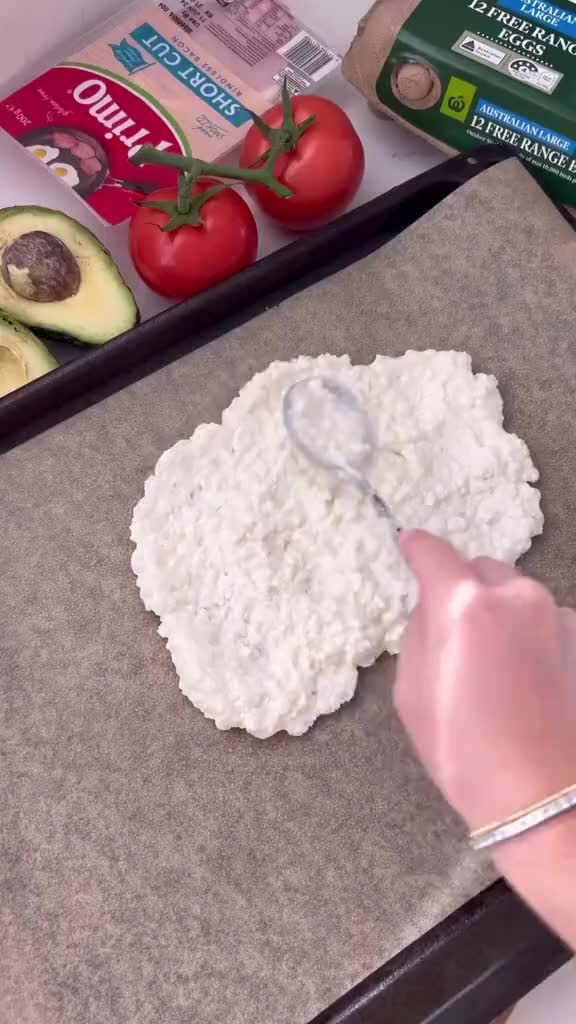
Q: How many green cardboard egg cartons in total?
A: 1